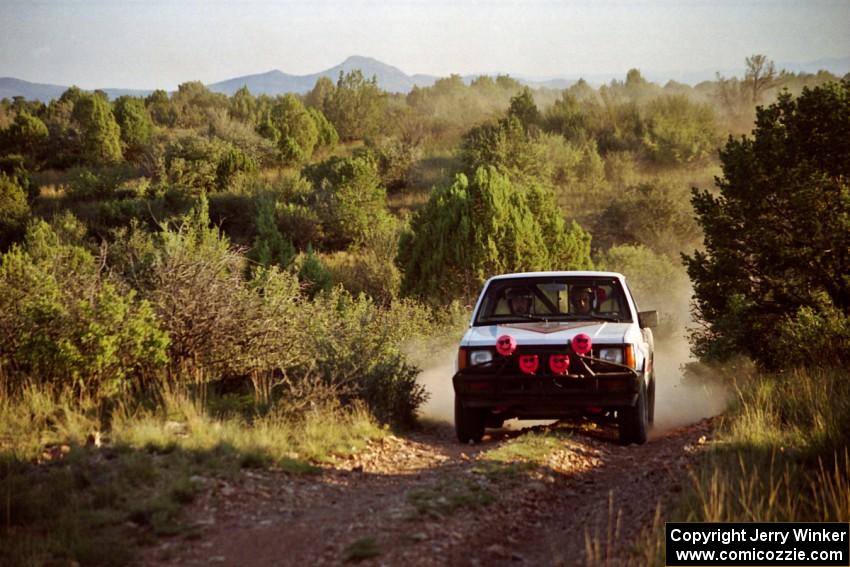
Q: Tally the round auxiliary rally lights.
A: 4